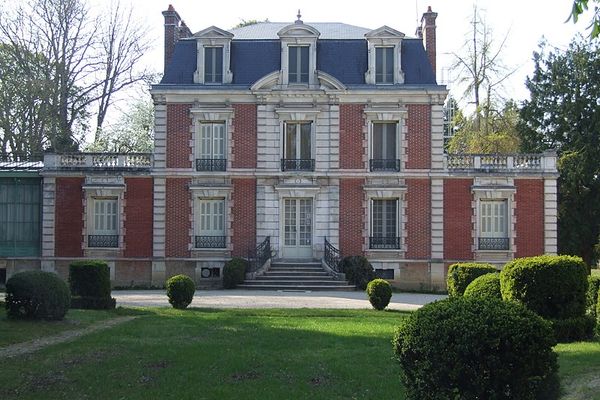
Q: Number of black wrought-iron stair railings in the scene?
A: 2